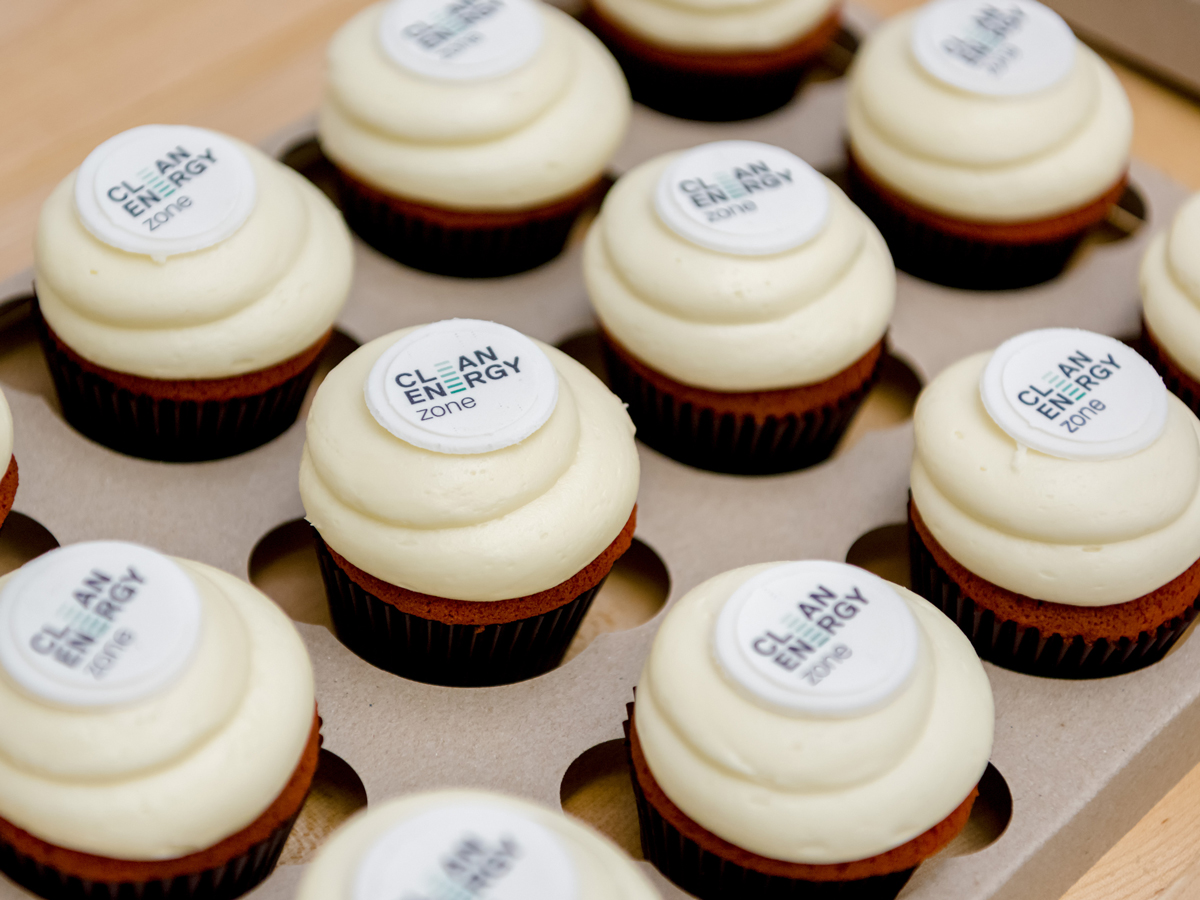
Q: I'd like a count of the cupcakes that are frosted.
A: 12